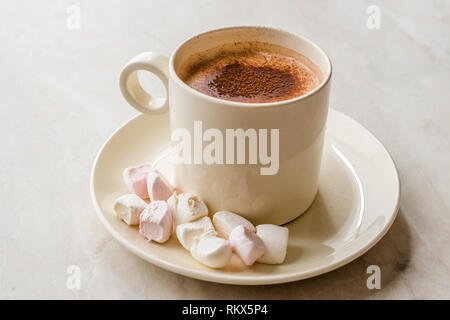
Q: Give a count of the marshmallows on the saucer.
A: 10